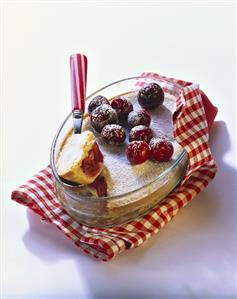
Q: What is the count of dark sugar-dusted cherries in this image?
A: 9